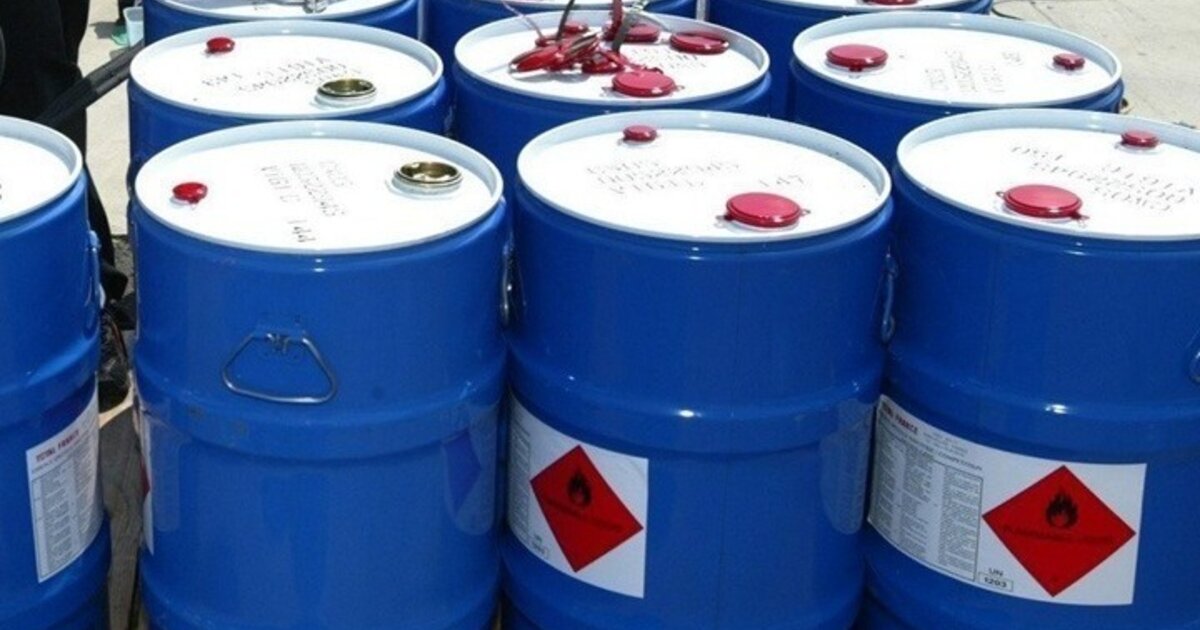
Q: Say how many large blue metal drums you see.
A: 10